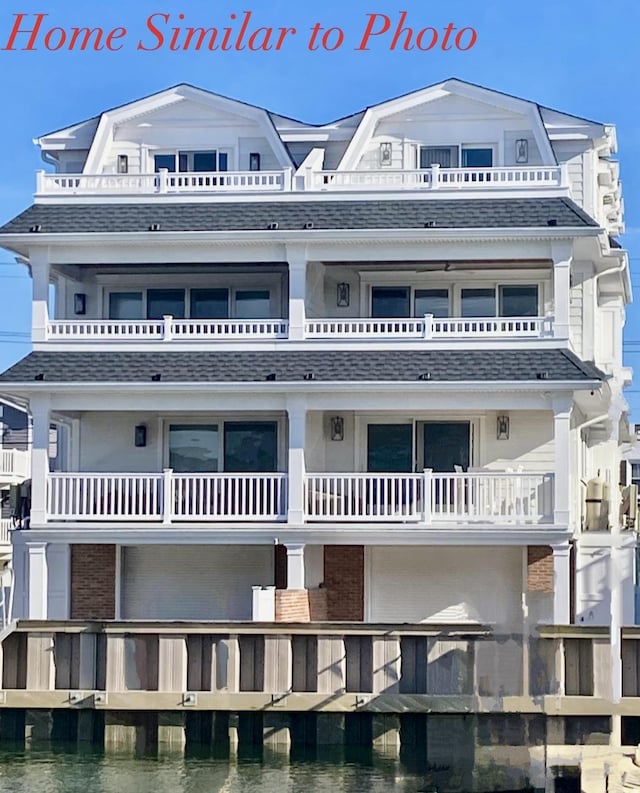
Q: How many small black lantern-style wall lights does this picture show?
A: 9